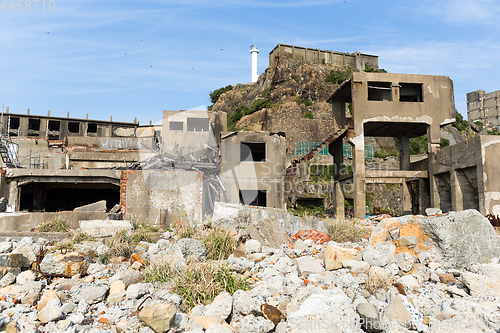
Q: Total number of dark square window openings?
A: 11